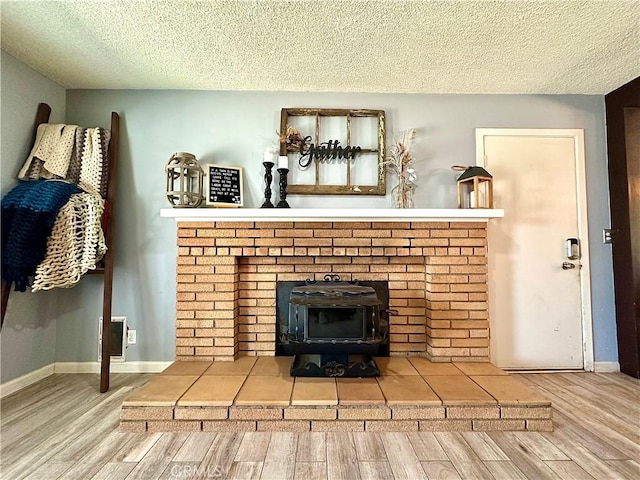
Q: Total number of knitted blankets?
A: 3